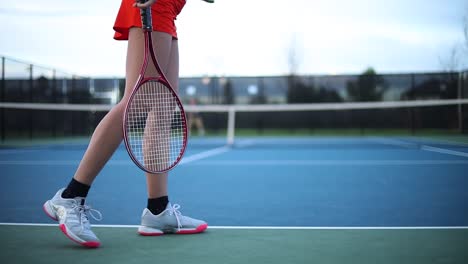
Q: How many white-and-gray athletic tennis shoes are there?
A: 2